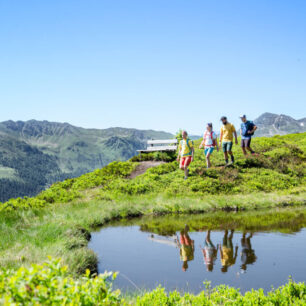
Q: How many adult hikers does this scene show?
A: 4